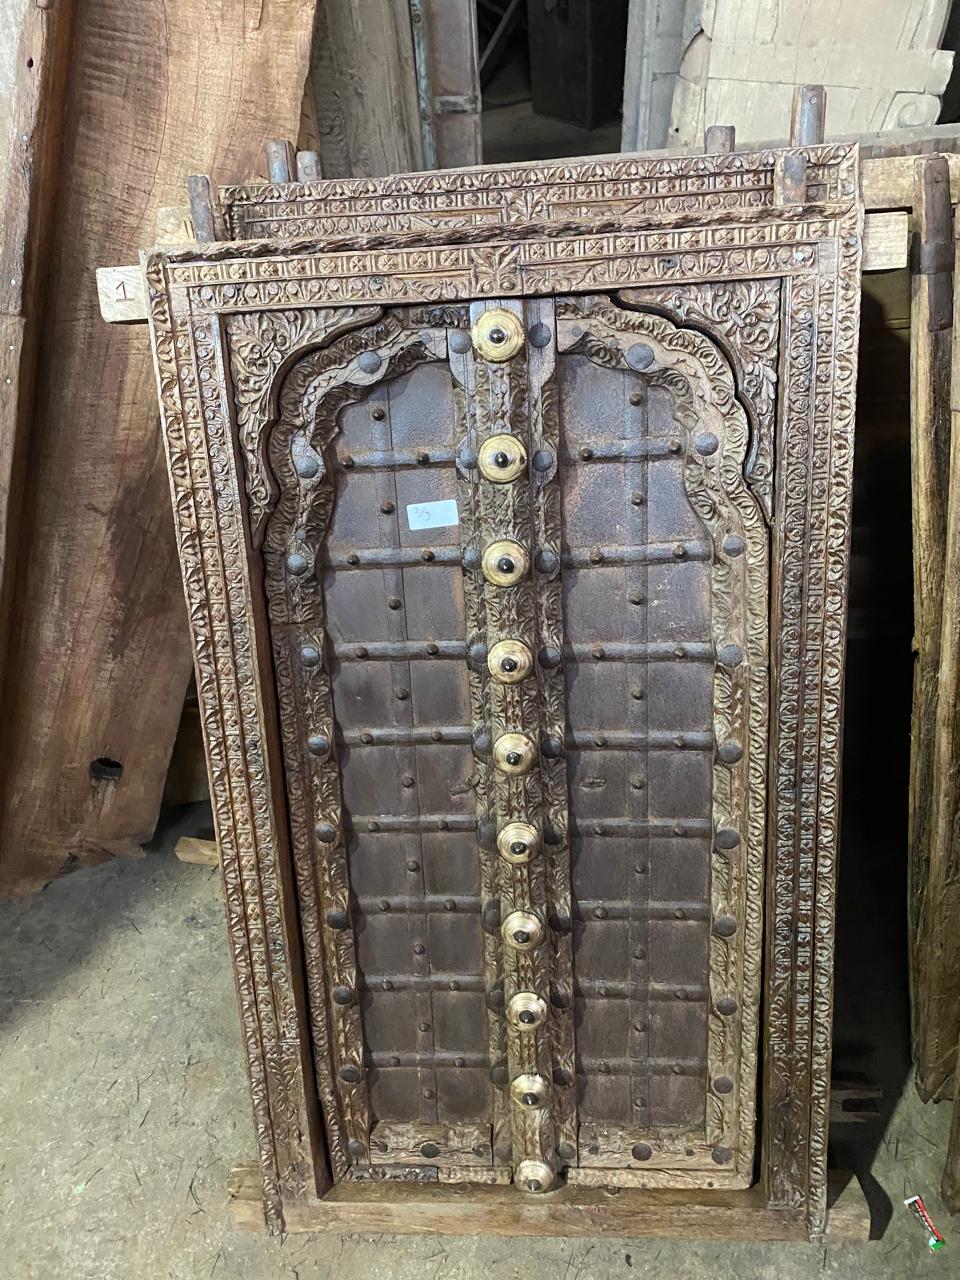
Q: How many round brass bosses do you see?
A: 10